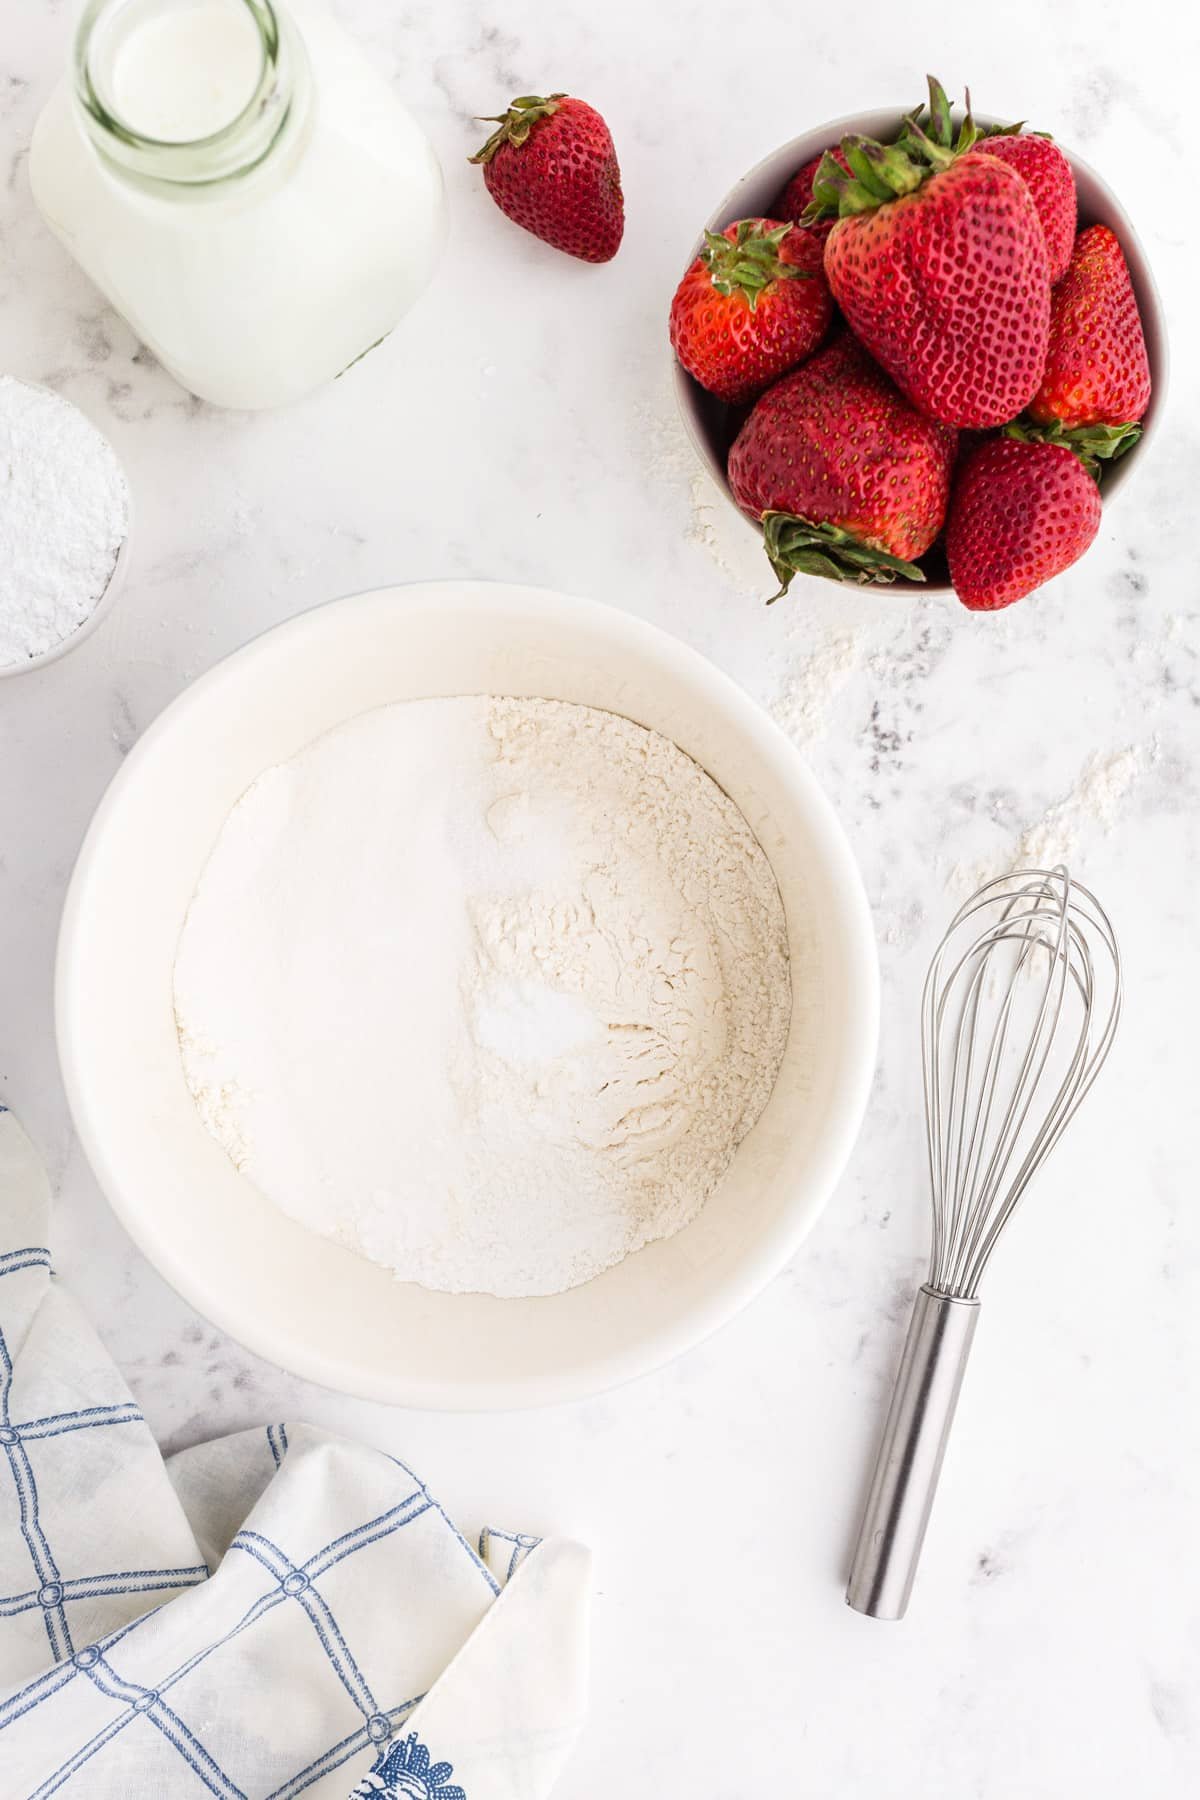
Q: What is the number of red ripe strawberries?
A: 8